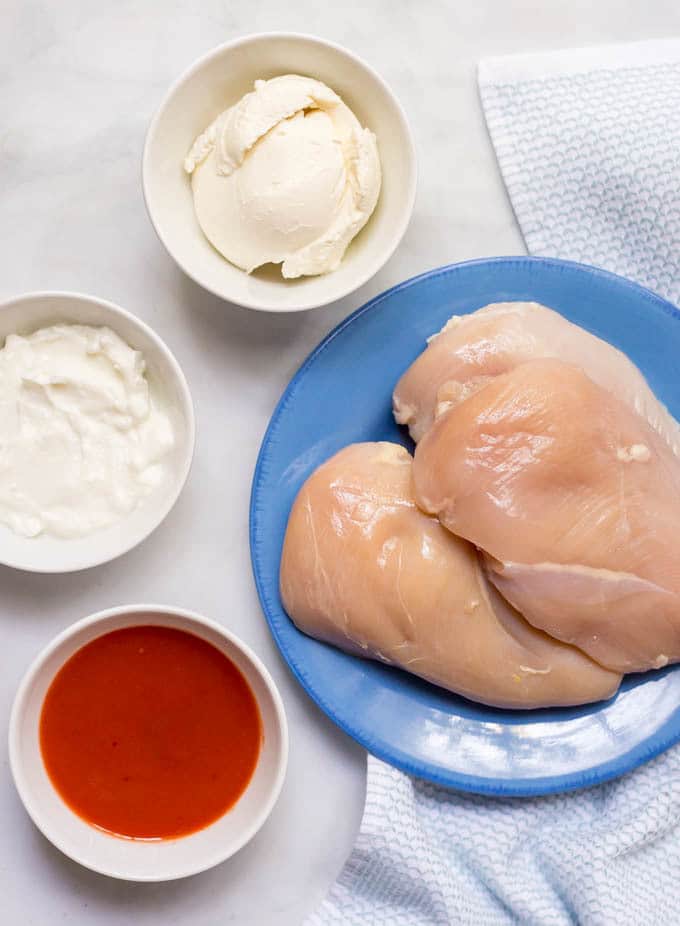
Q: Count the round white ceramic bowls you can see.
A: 3